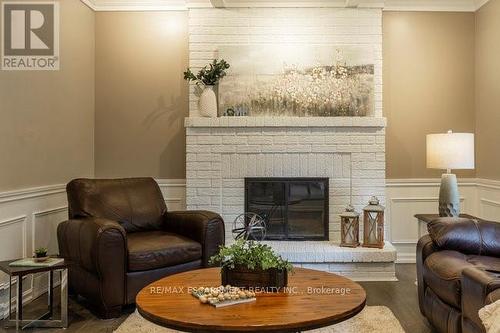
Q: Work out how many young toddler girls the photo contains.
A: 0